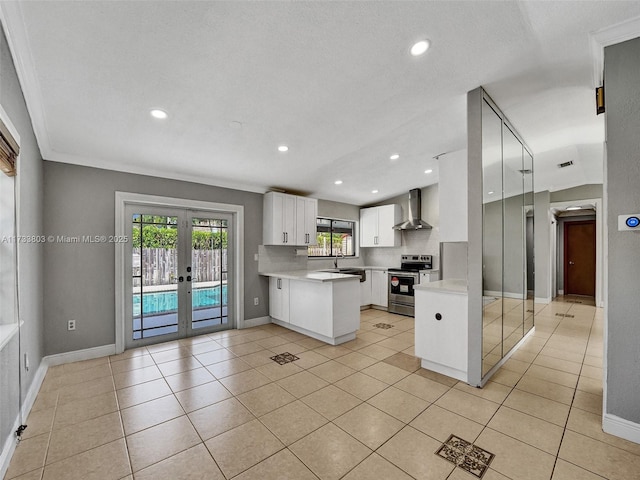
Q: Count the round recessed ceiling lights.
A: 7